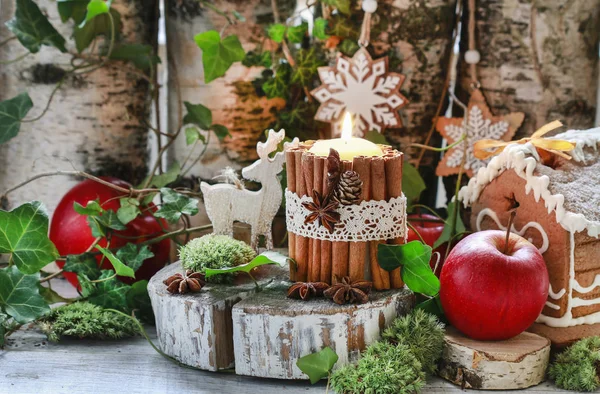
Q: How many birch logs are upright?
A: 4